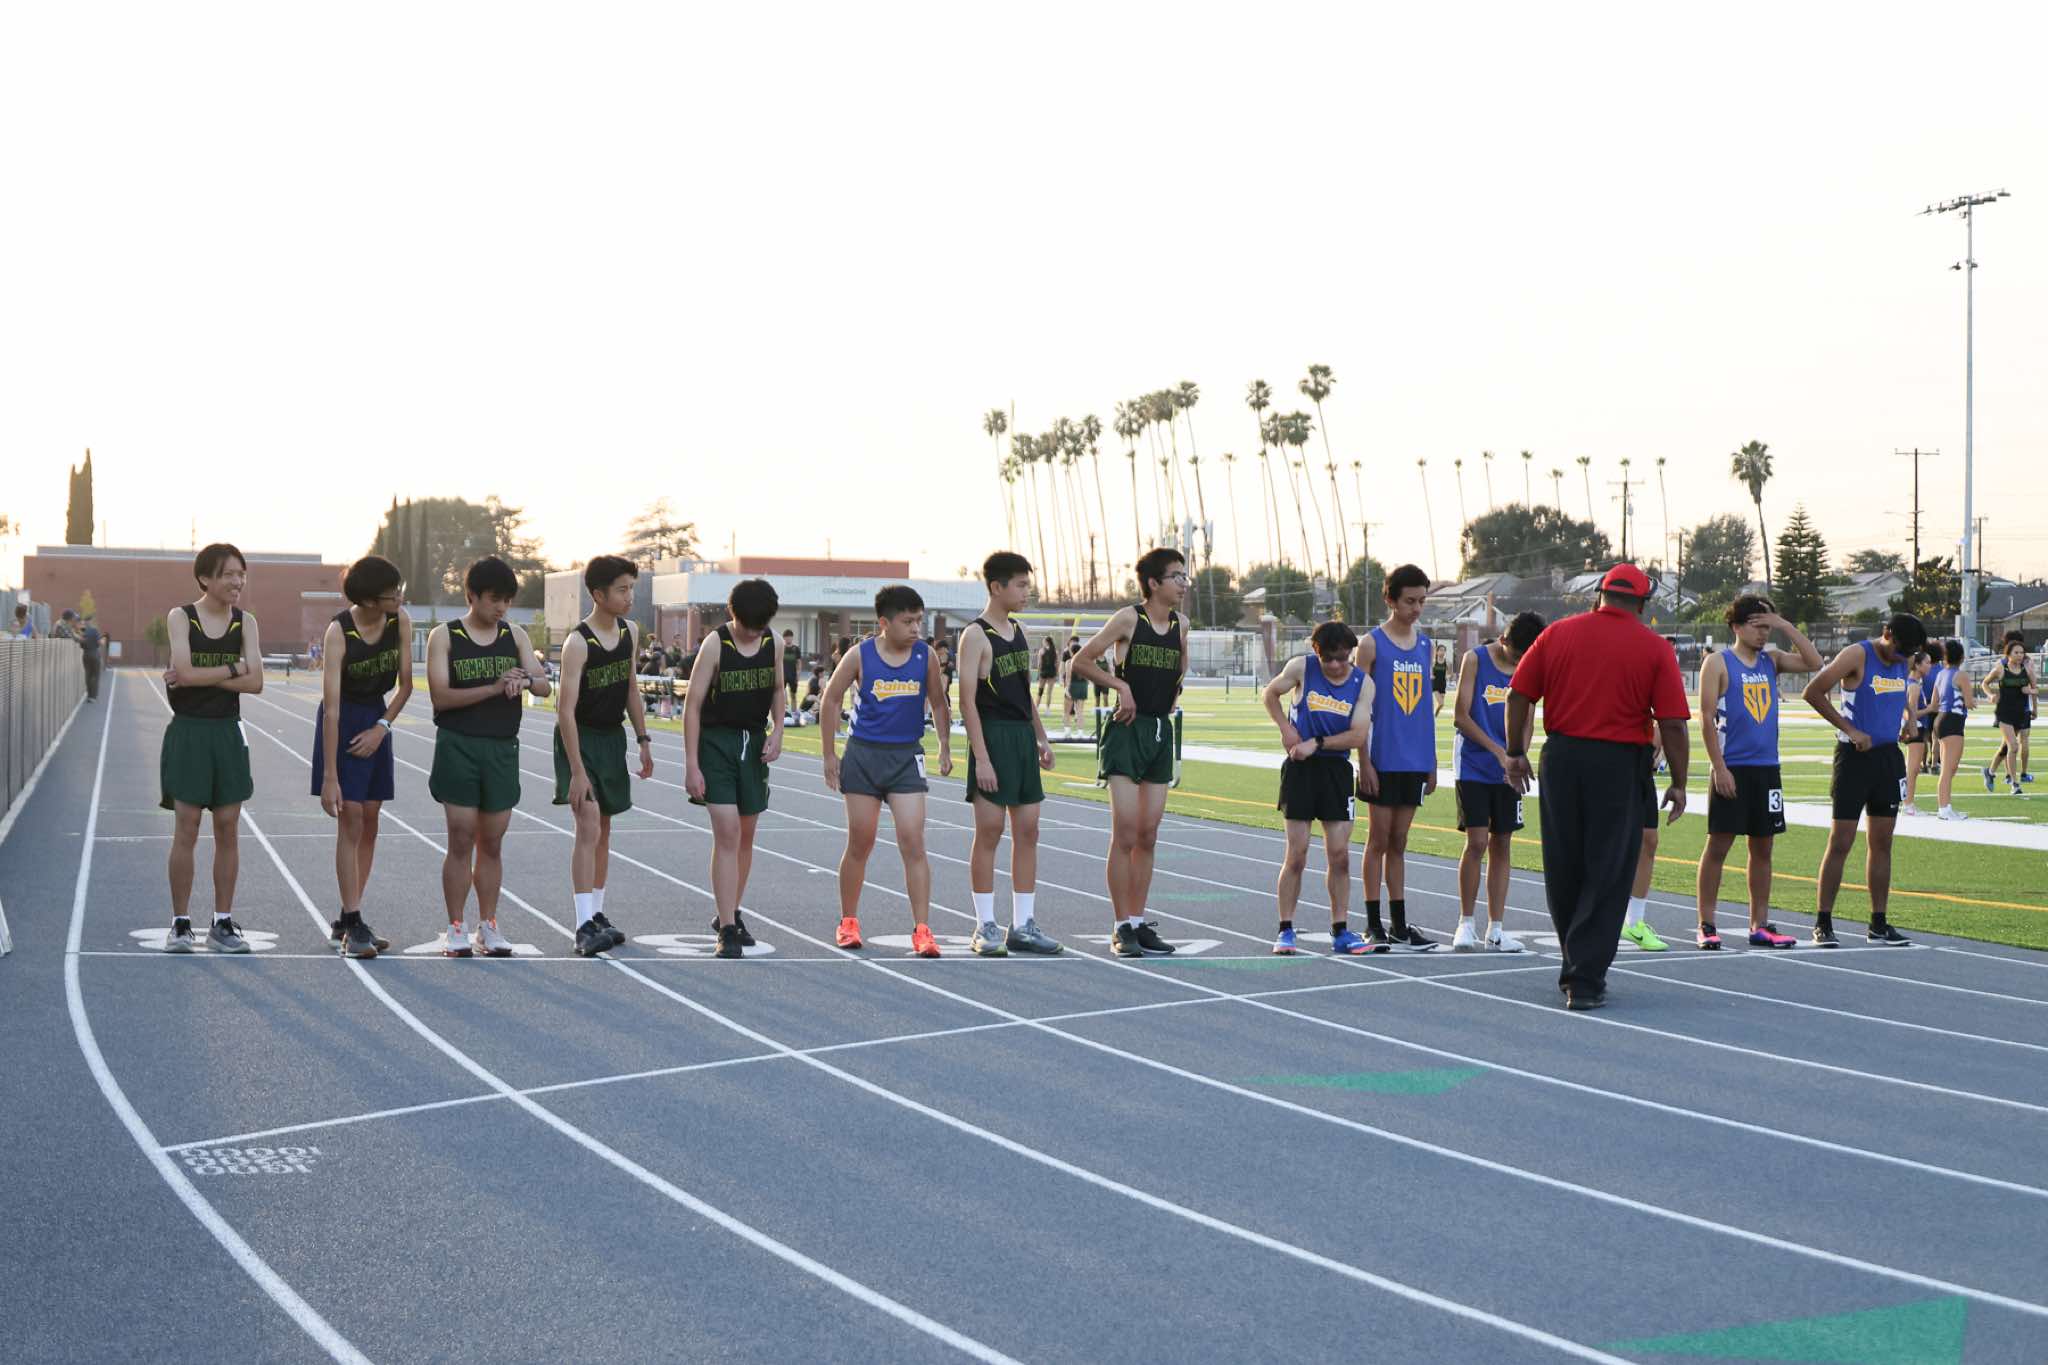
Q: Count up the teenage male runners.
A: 14